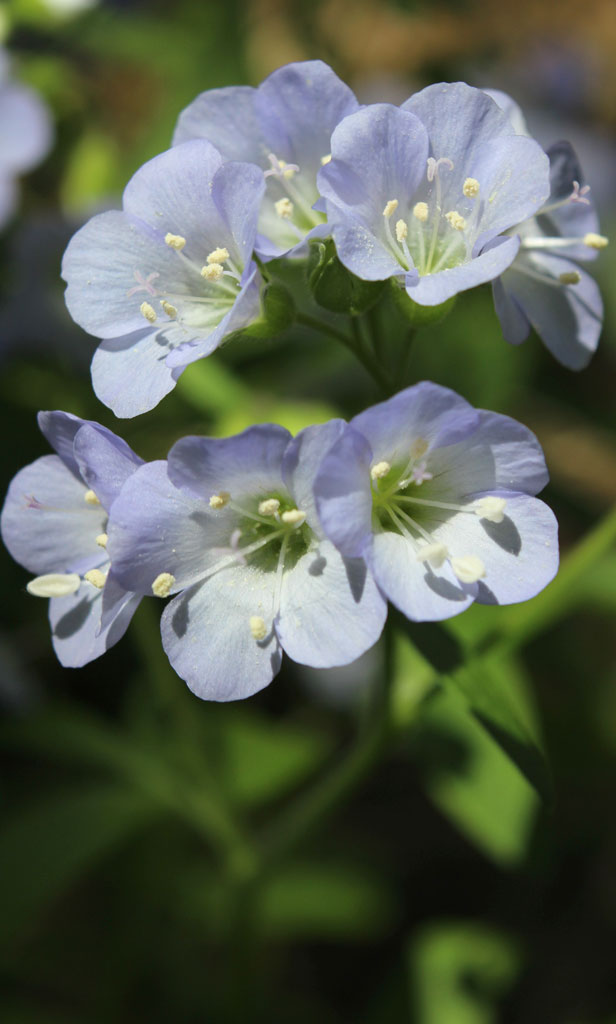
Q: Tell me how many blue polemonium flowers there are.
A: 7